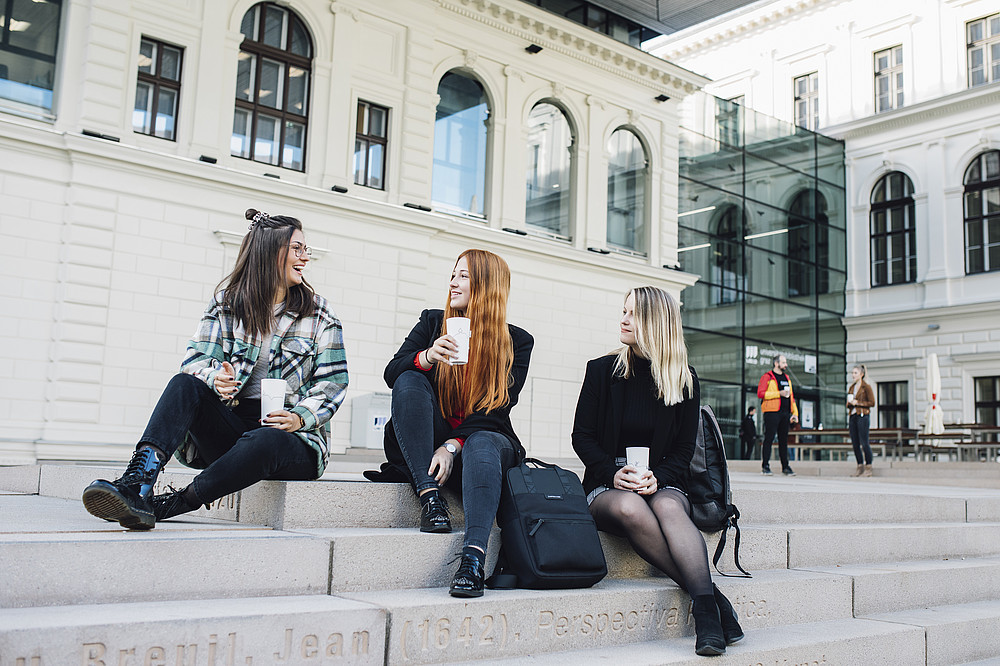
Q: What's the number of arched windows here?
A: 8